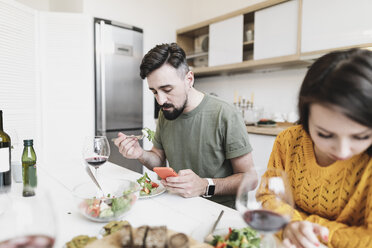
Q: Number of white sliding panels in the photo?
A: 3